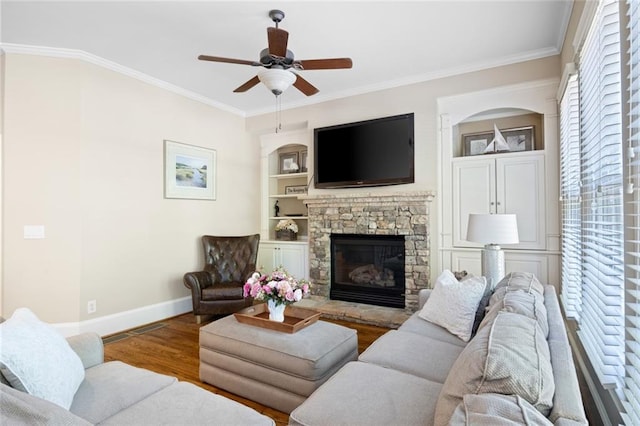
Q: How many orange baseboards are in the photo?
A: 0